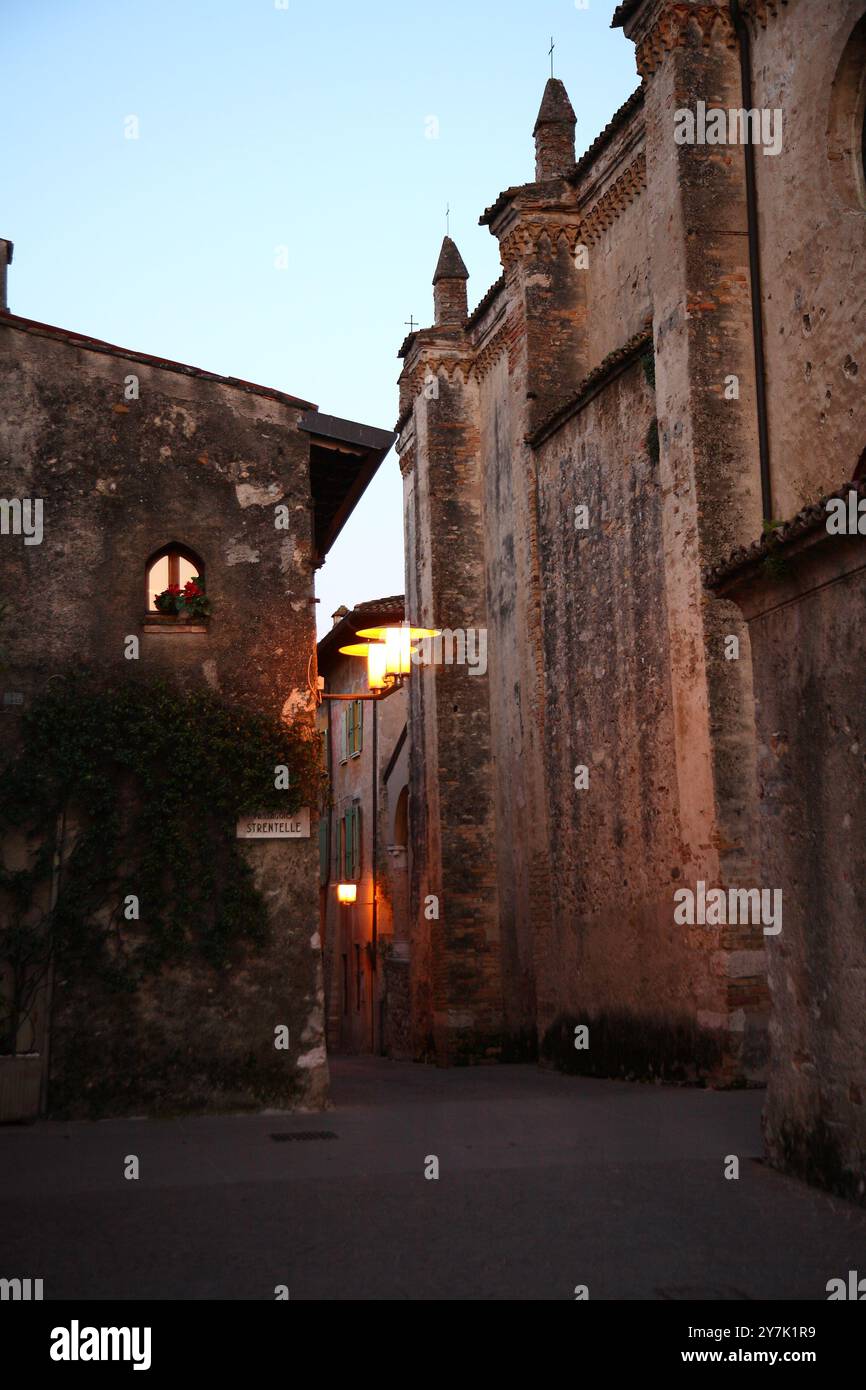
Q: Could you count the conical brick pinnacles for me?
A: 2